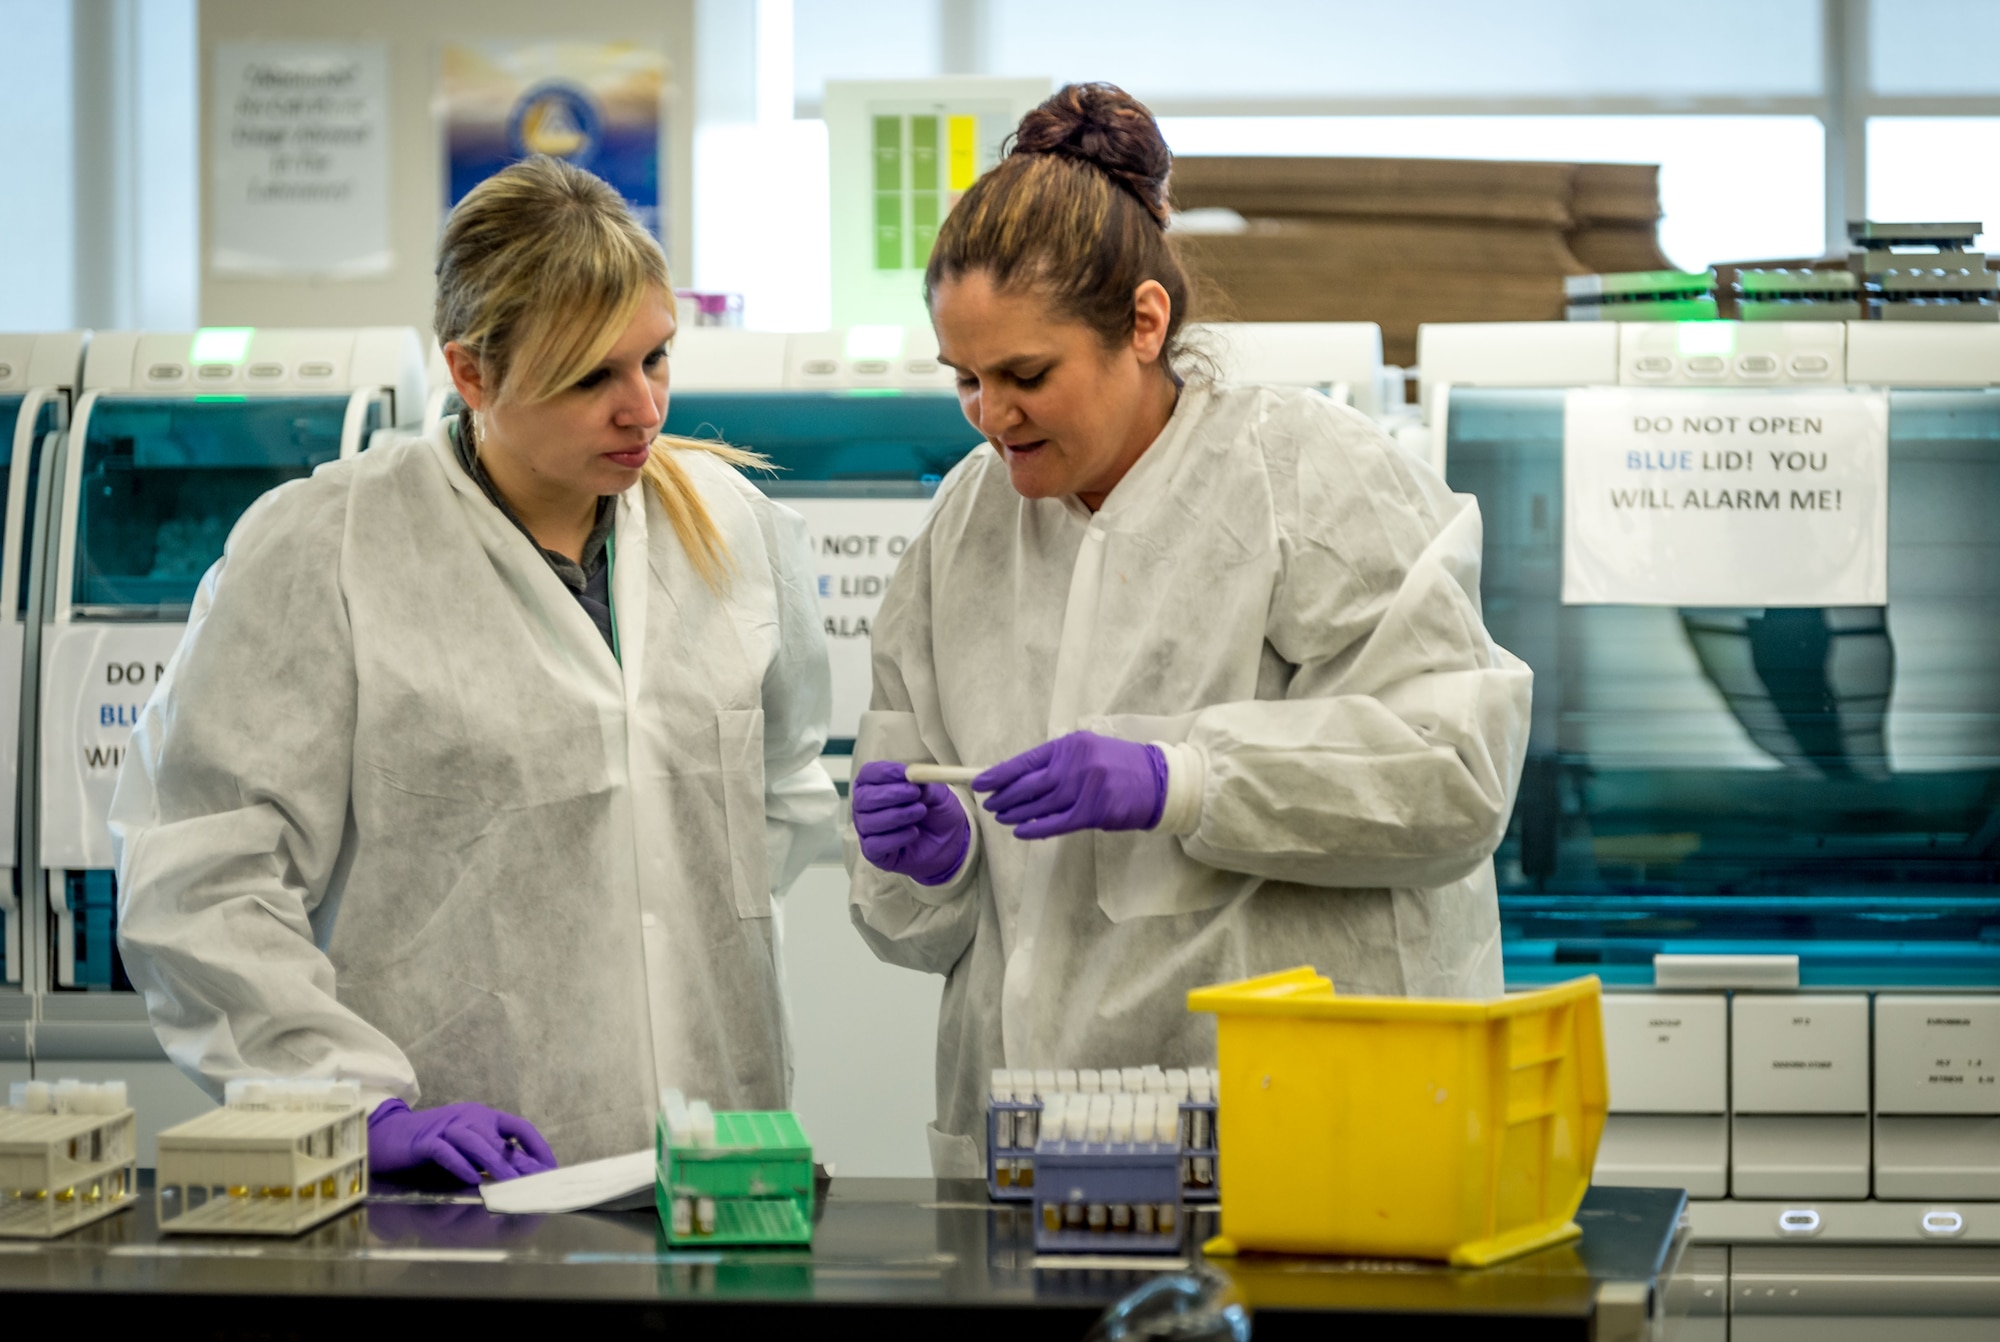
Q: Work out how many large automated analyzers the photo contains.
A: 4